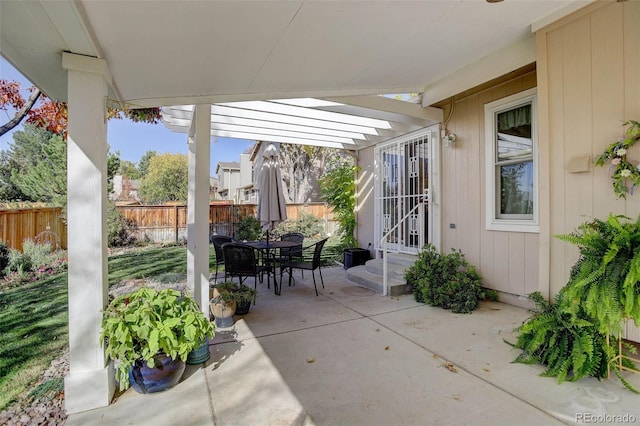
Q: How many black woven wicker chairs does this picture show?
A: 4